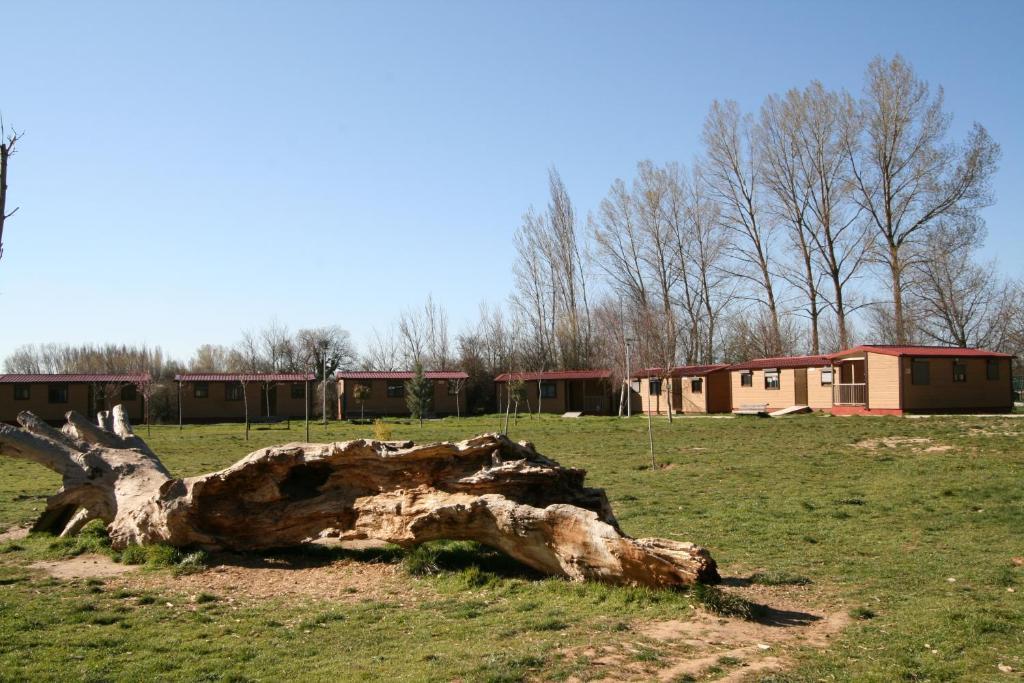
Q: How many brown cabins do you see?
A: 7